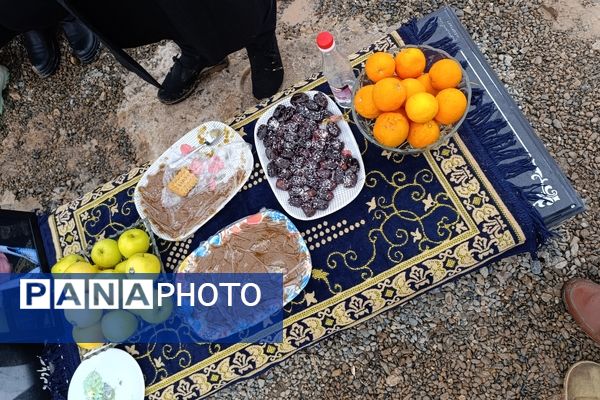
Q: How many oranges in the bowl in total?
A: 11